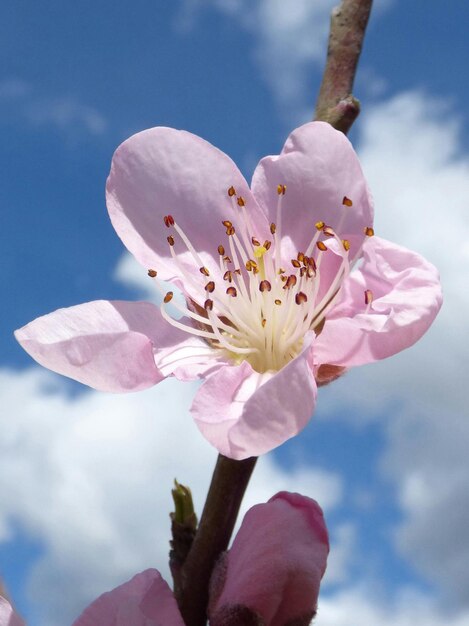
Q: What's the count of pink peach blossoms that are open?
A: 1